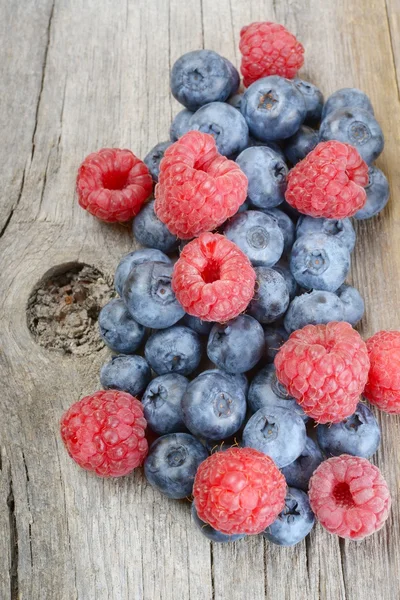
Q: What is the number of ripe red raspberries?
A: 10